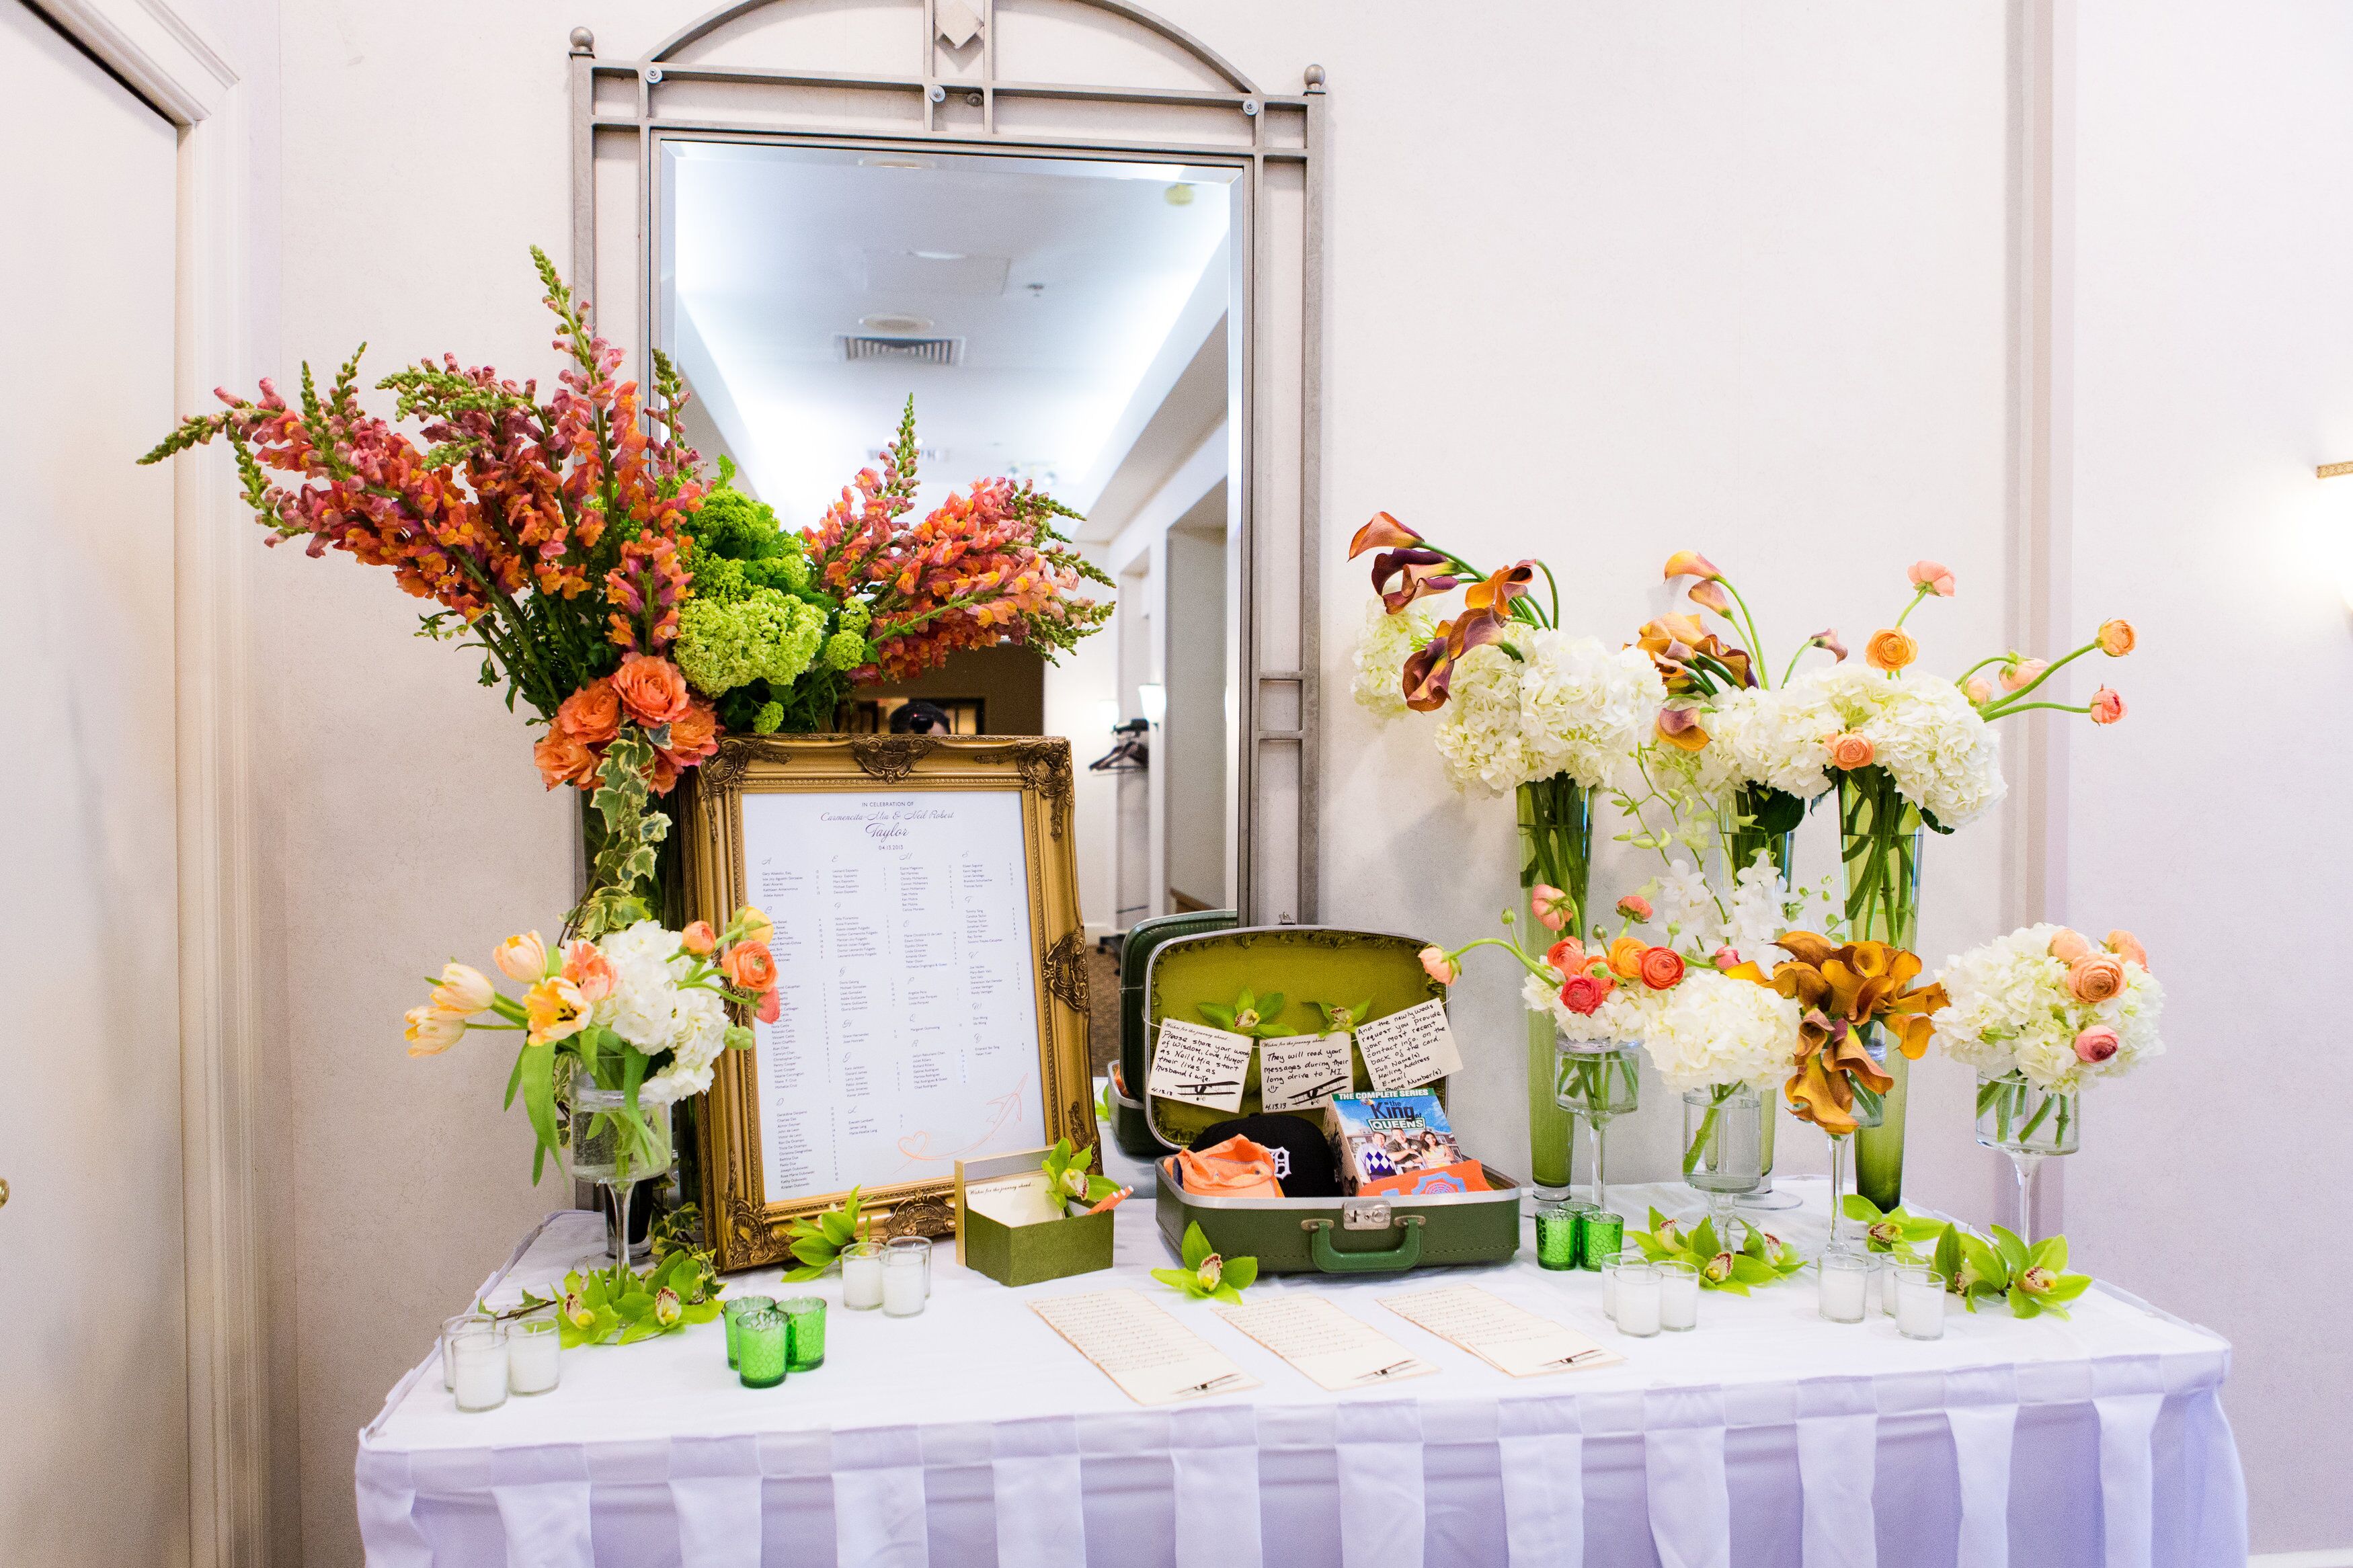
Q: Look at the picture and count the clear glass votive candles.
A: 12